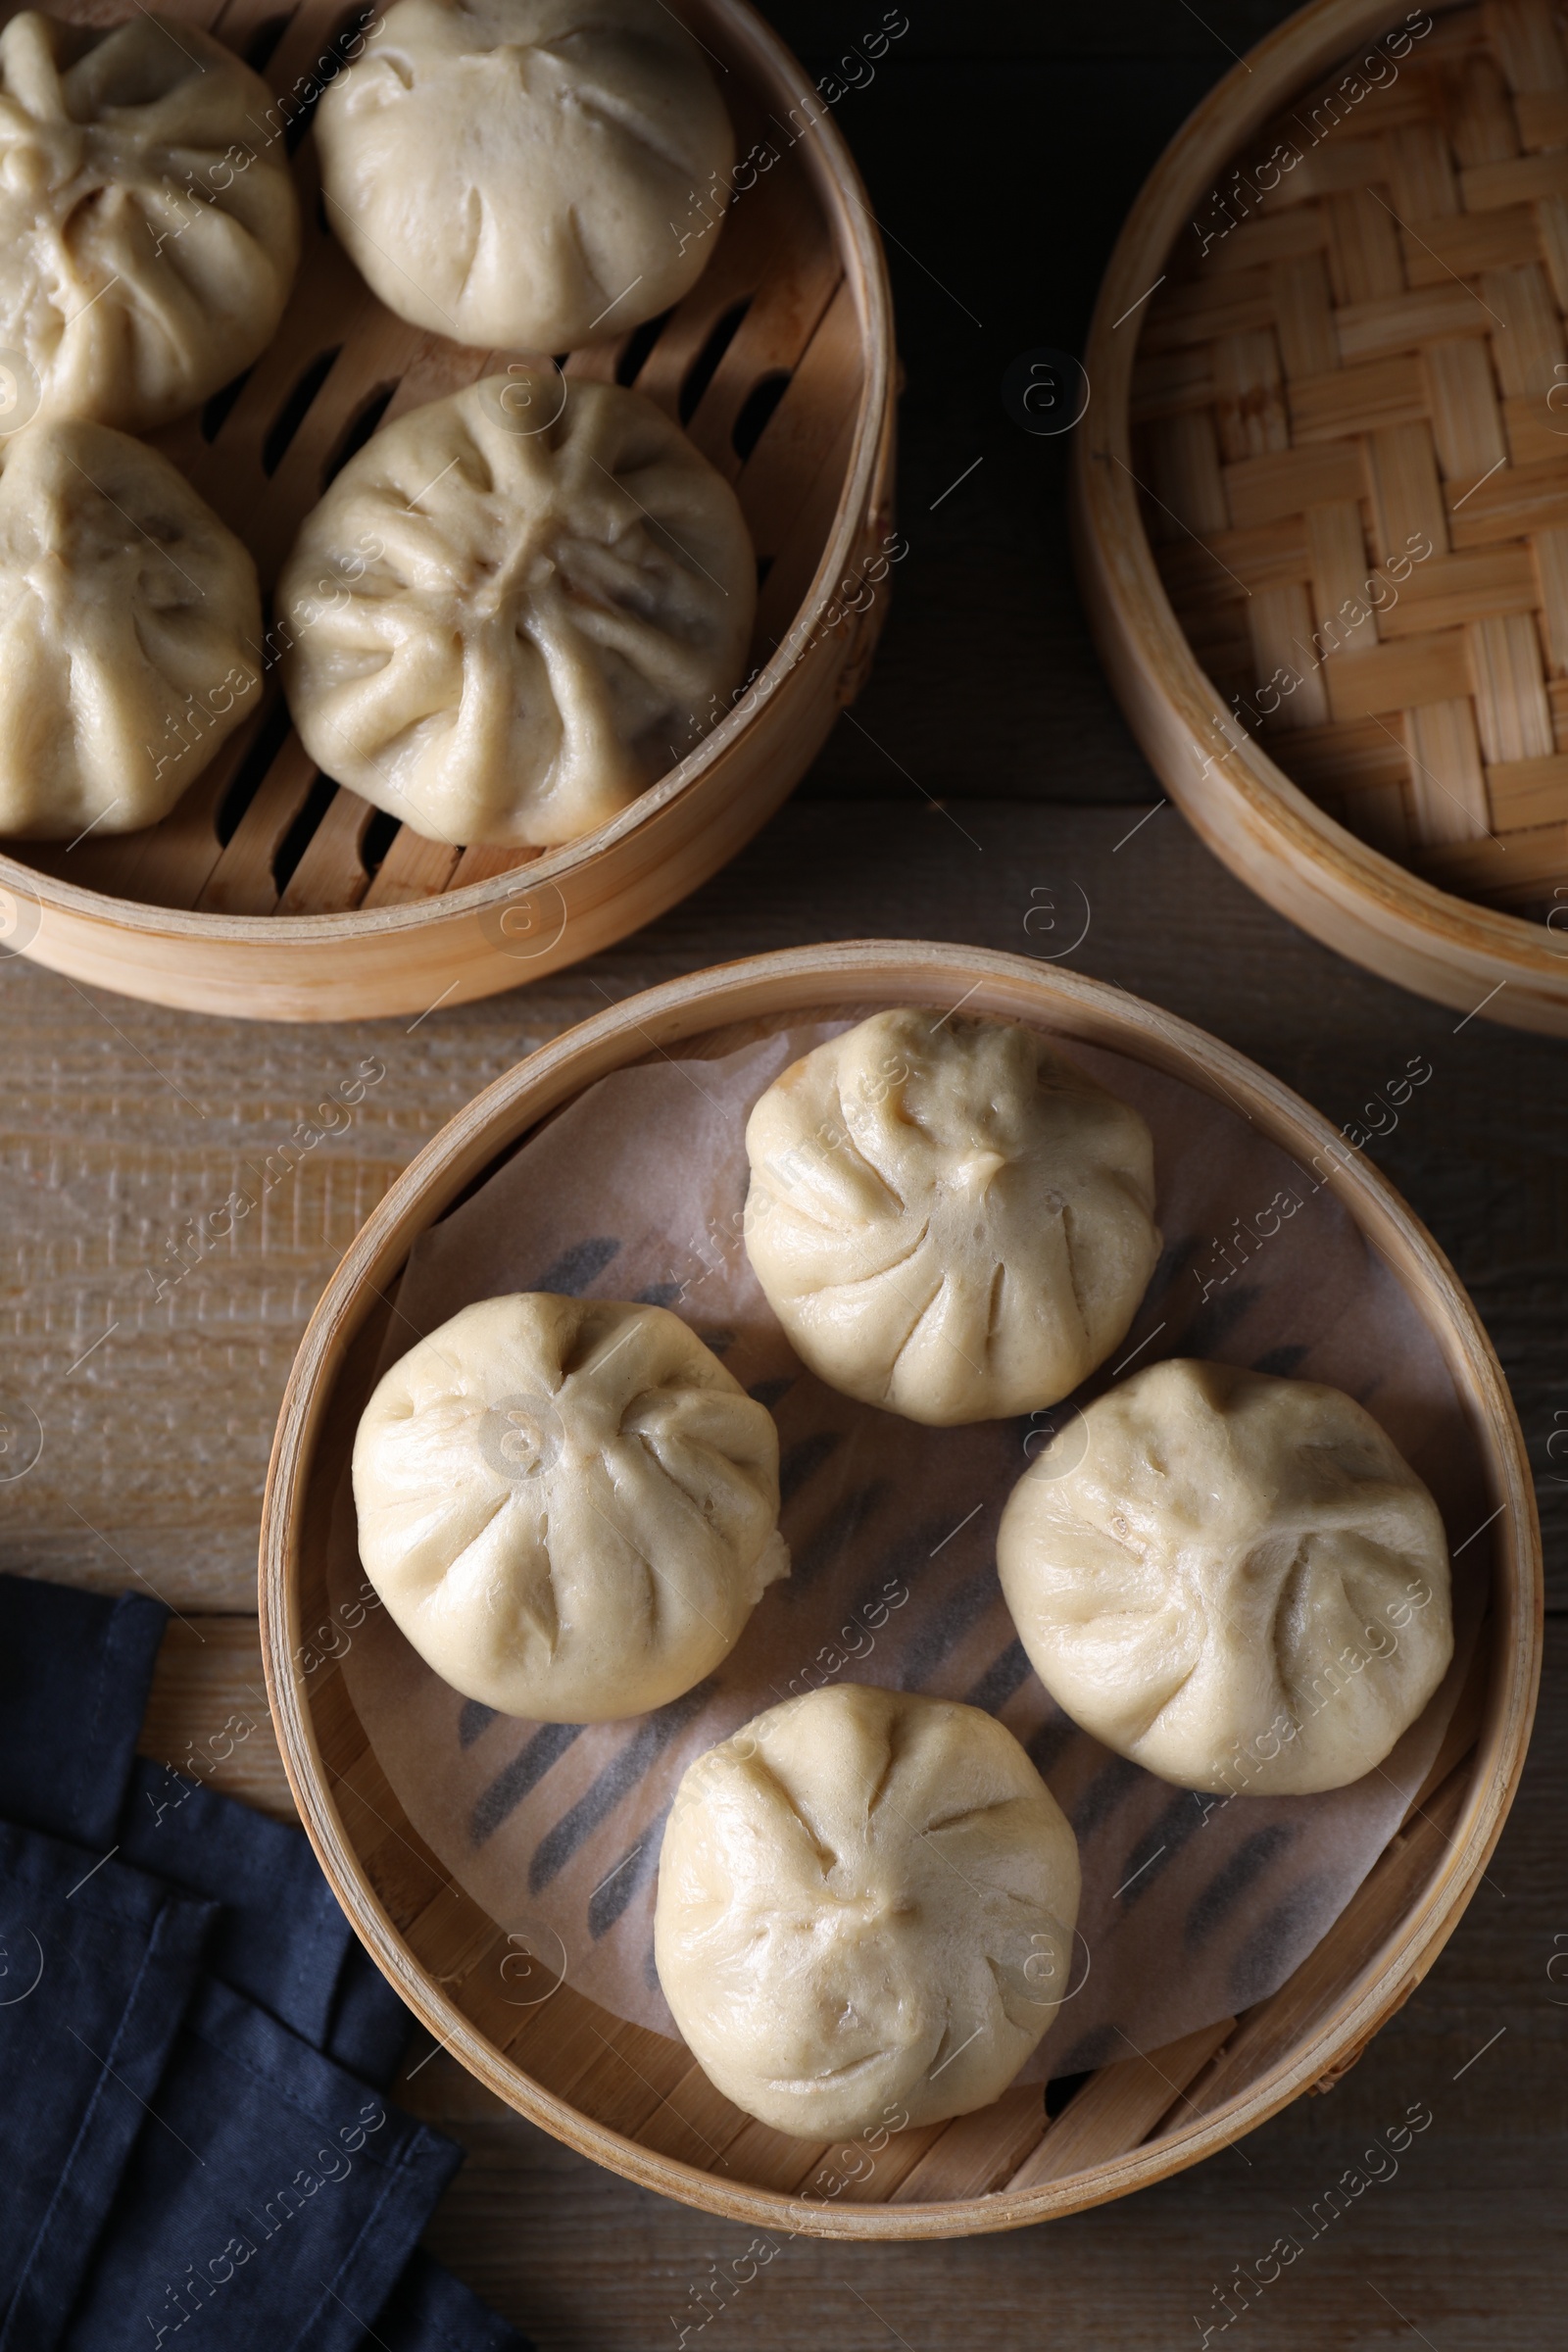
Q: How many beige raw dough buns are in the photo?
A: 8